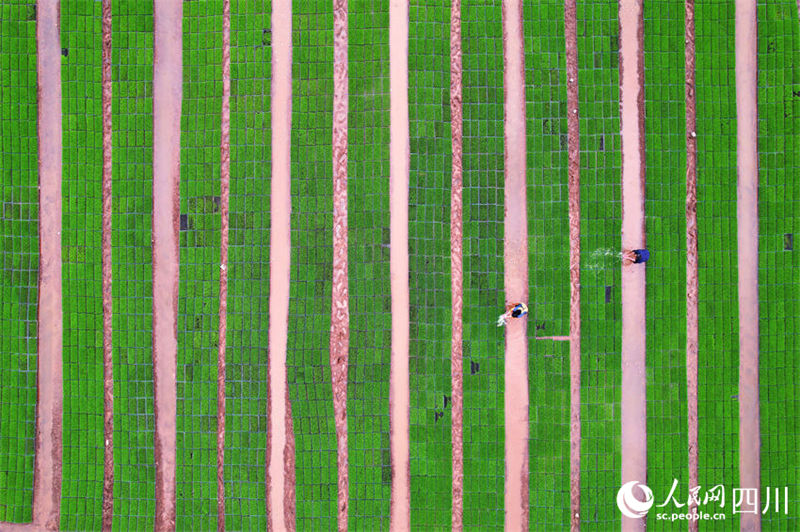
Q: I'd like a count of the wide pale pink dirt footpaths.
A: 7